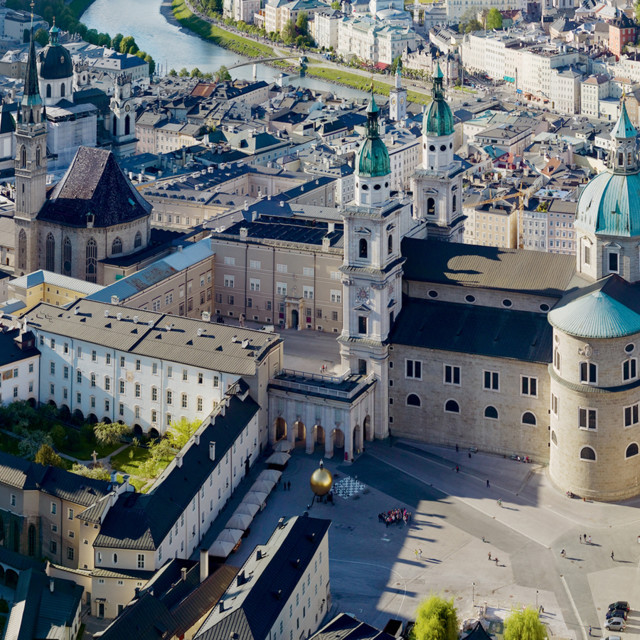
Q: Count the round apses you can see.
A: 1